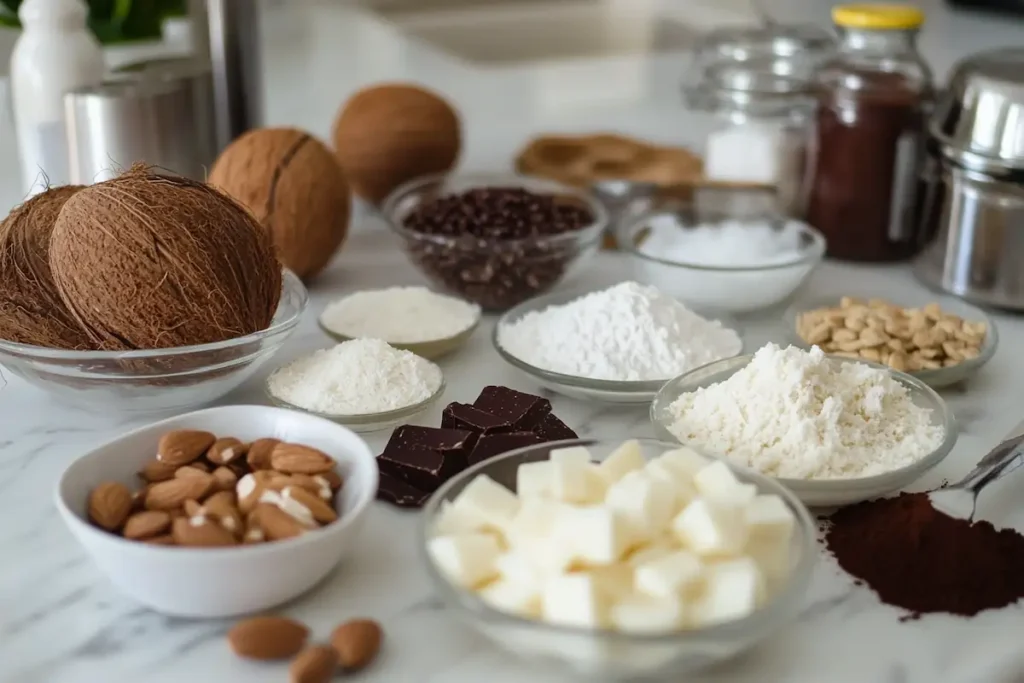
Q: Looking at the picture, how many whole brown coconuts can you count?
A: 4